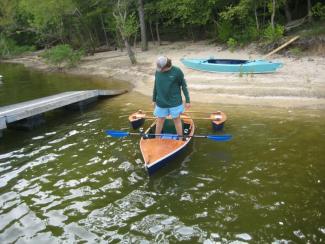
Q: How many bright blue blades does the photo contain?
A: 2